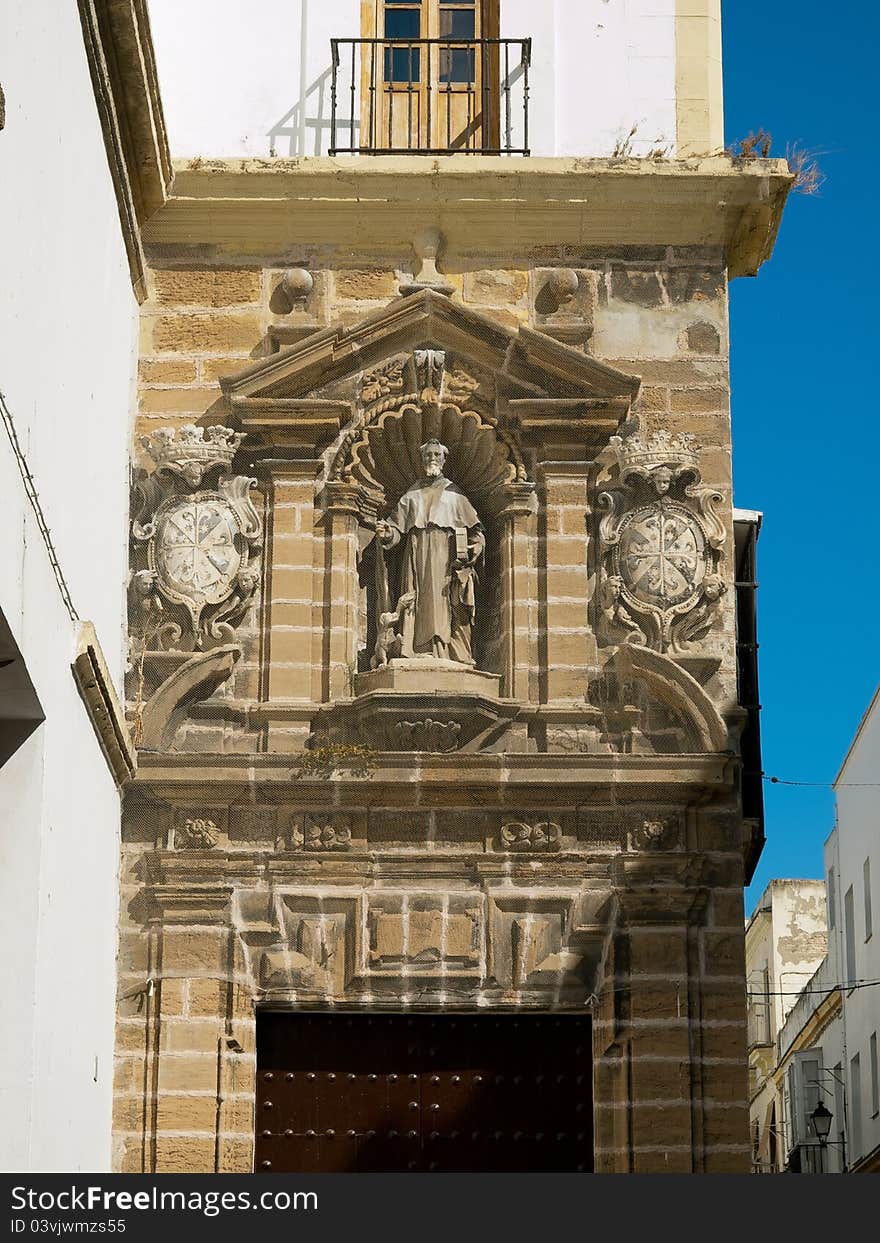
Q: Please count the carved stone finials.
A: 3